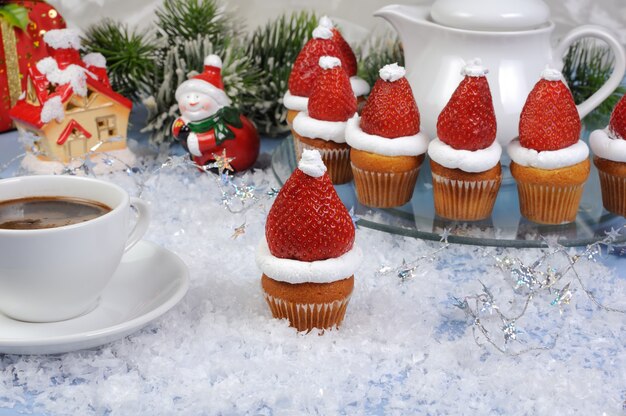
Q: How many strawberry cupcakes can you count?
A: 8